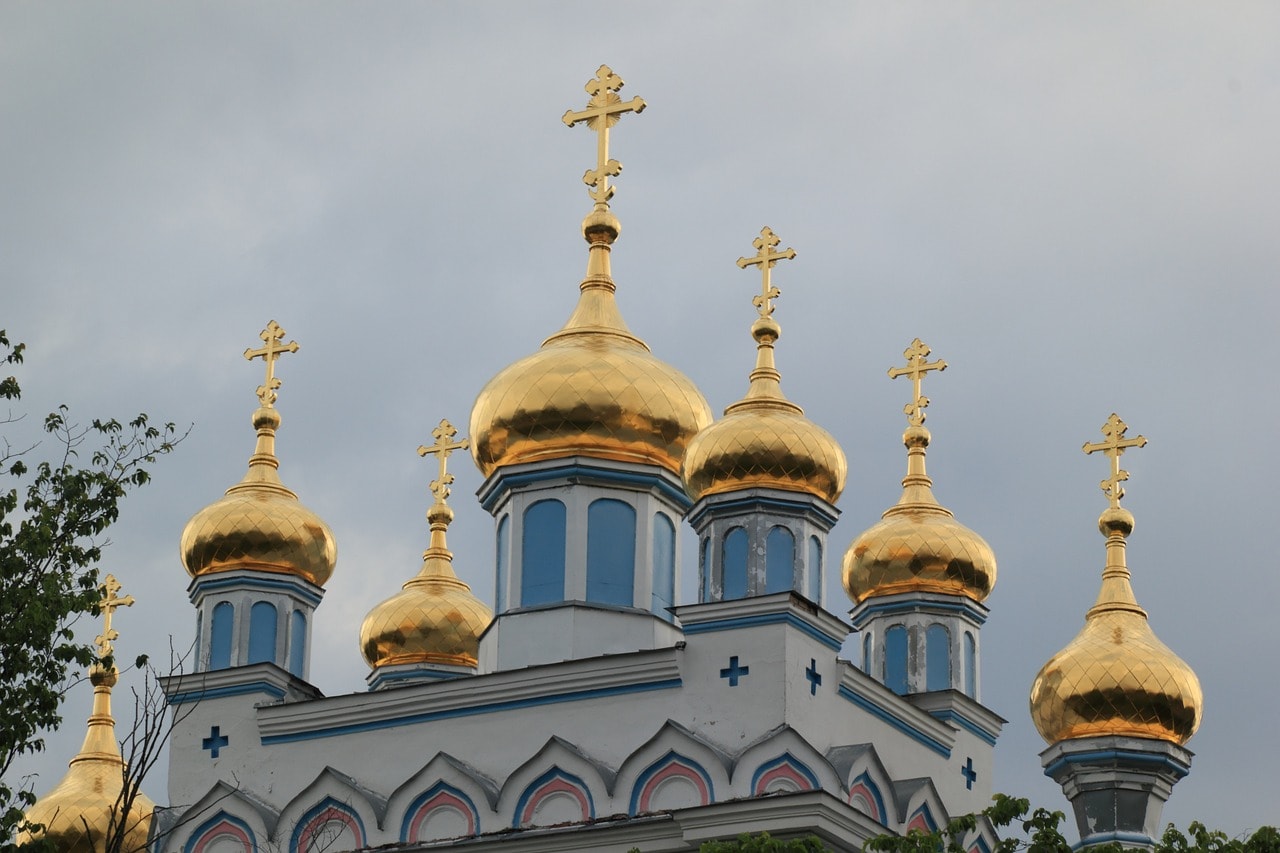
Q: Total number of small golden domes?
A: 6